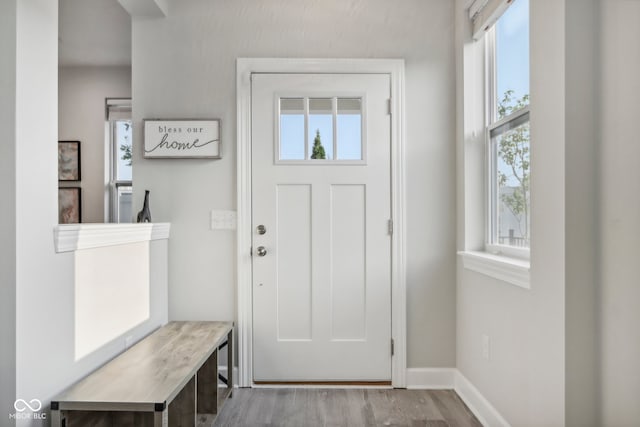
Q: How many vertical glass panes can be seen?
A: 3